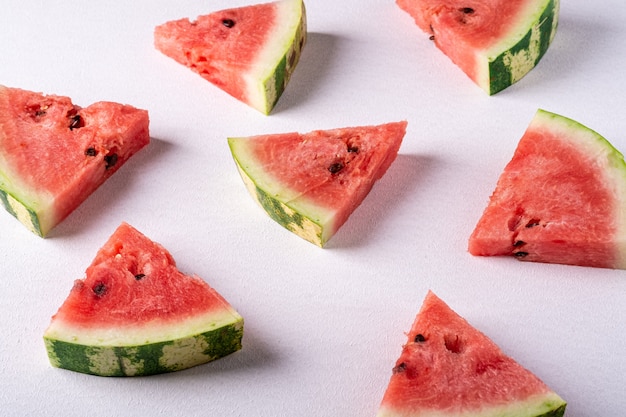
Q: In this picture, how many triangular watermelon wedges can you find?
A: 7